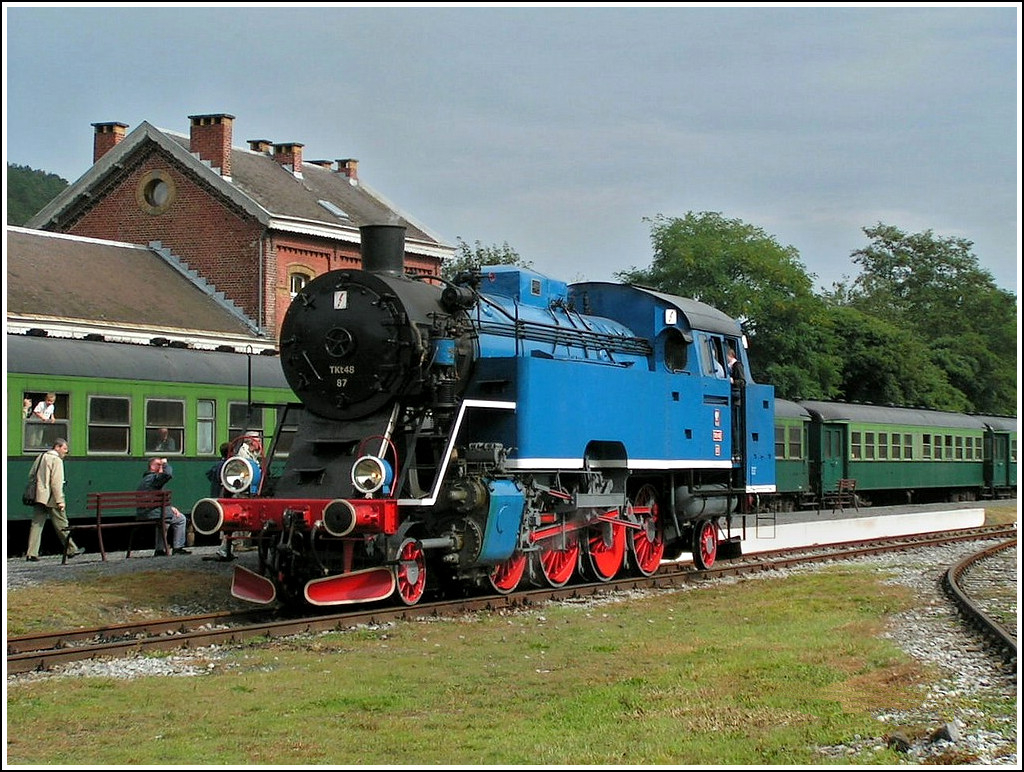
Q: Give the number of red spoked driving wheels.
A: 4